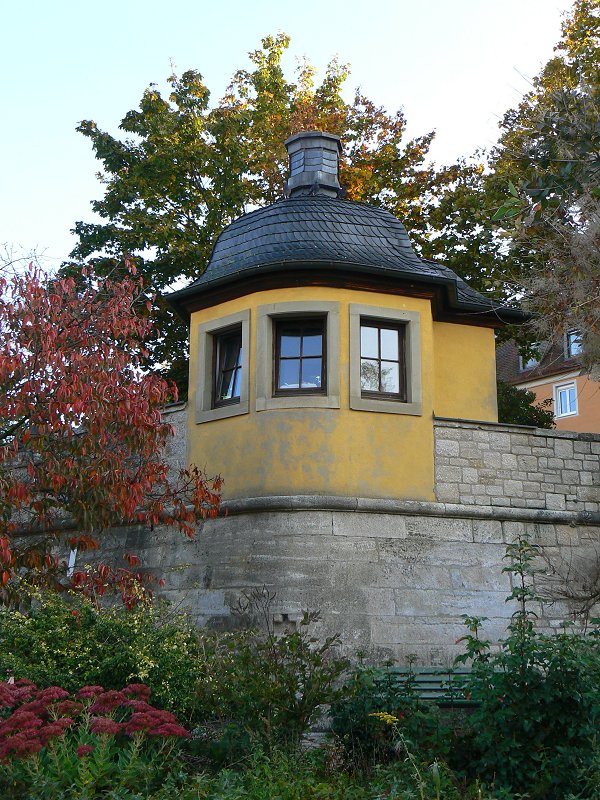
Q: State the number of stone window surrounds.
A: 3